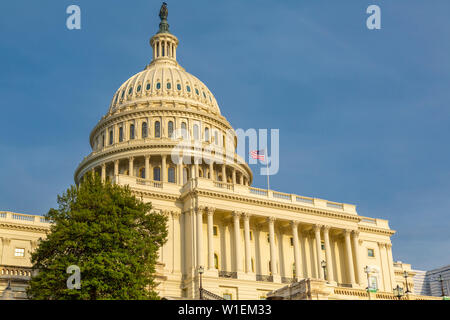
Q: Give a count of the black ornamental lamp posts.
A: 6